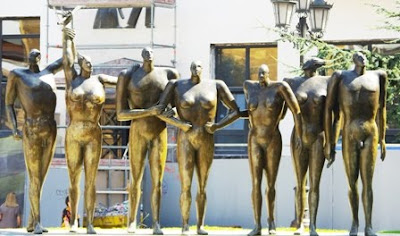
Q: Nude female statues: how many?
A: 4